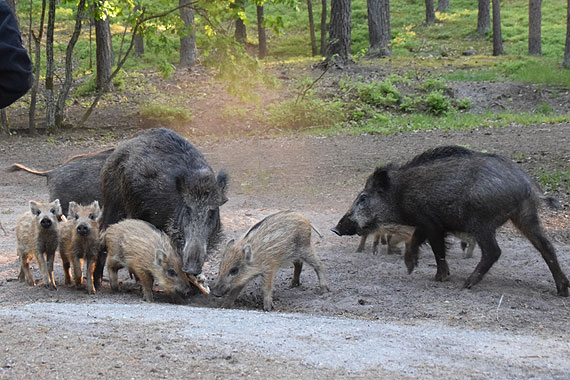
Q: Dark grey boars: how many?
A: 3